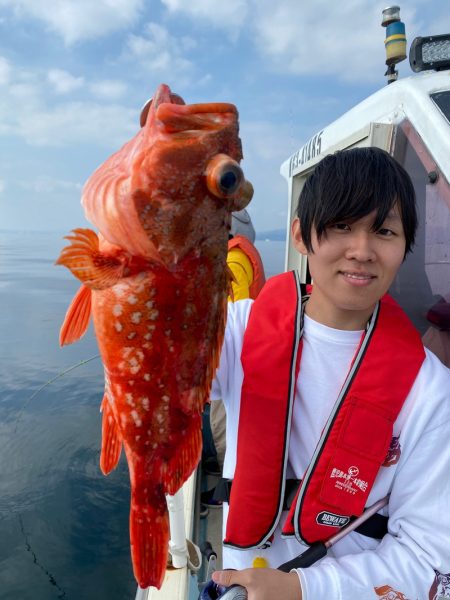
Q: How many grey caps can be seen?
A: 1